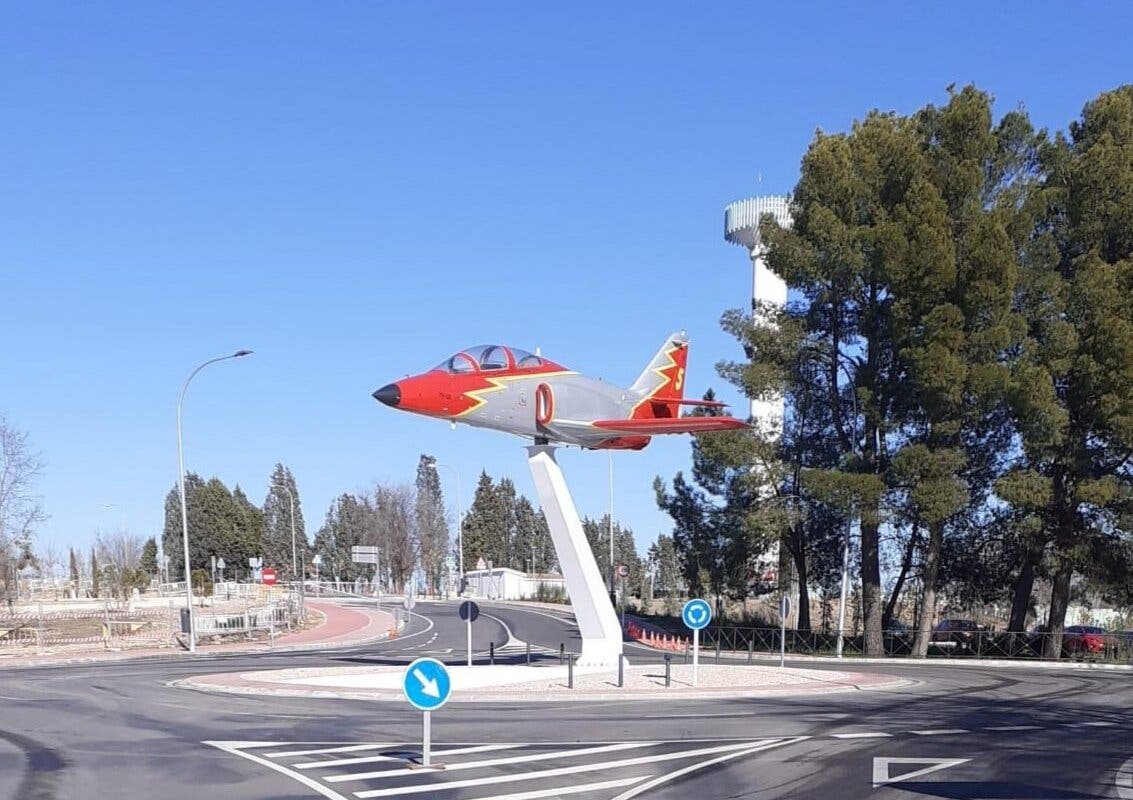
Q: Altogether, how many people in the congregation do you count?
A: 0